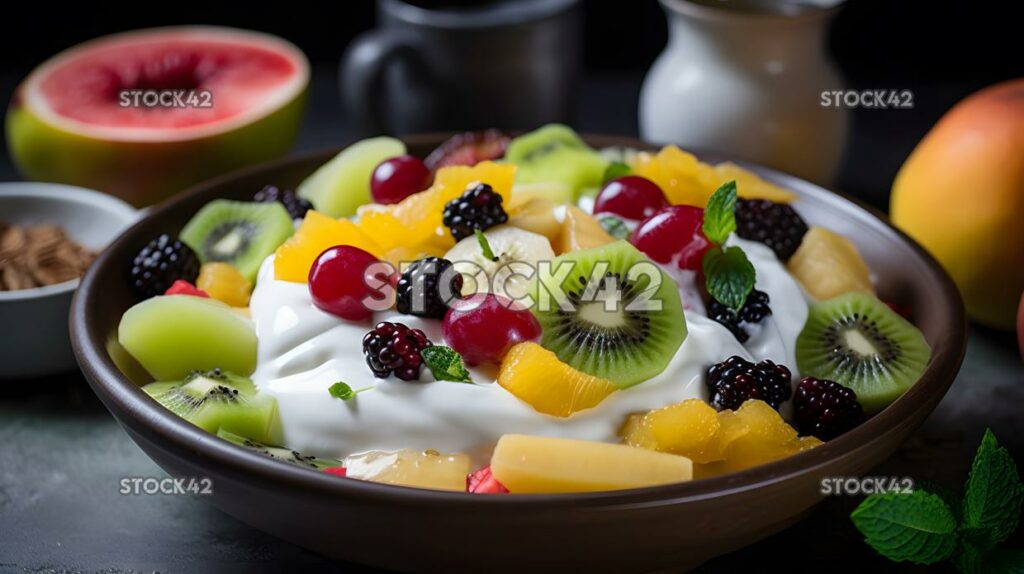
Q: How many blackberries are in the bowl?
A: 9